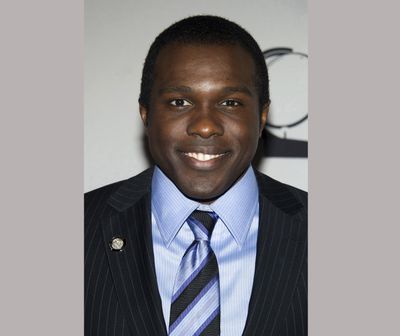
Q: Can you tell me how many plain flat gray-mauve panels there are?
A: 2